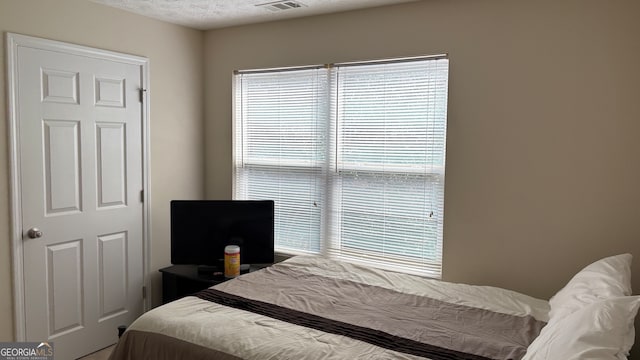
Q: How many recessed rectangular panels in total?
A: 6